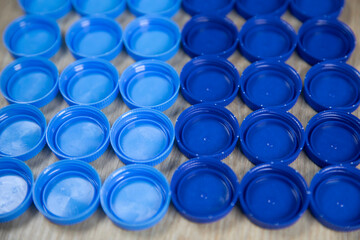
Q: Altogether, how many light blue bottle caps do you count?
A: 15